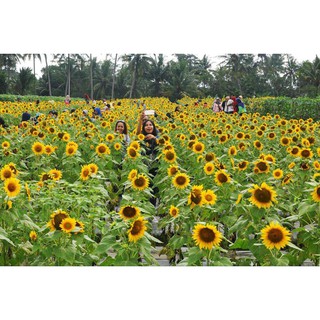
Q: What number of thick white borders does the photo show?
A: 2